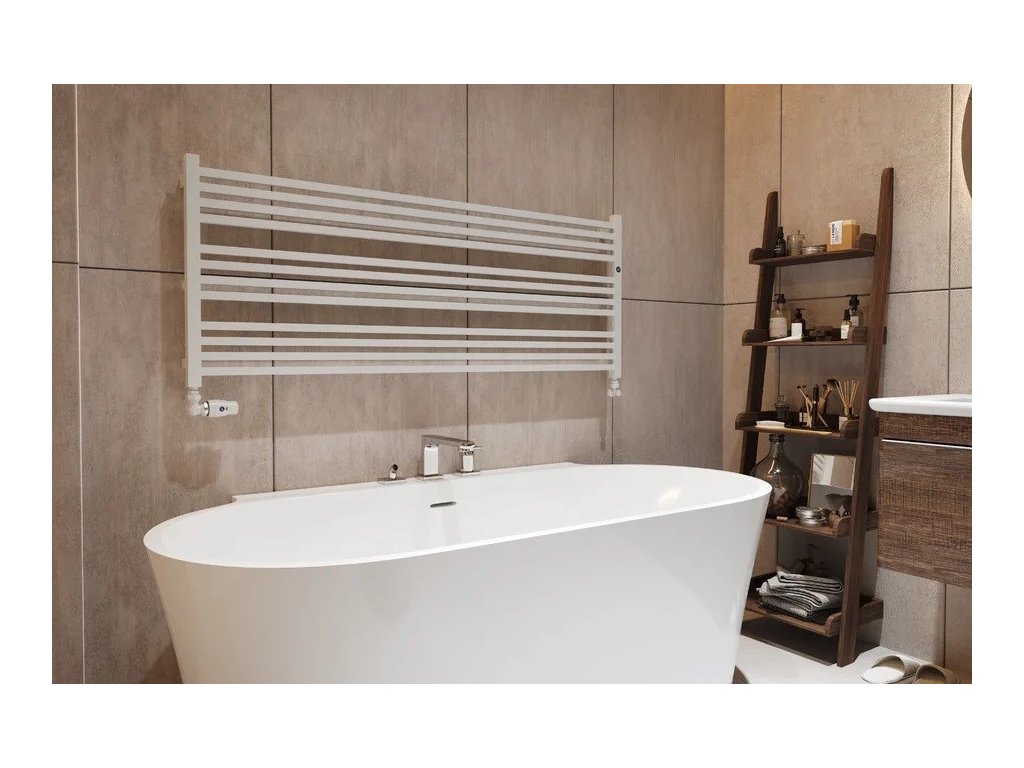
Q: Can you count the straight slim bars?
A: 12